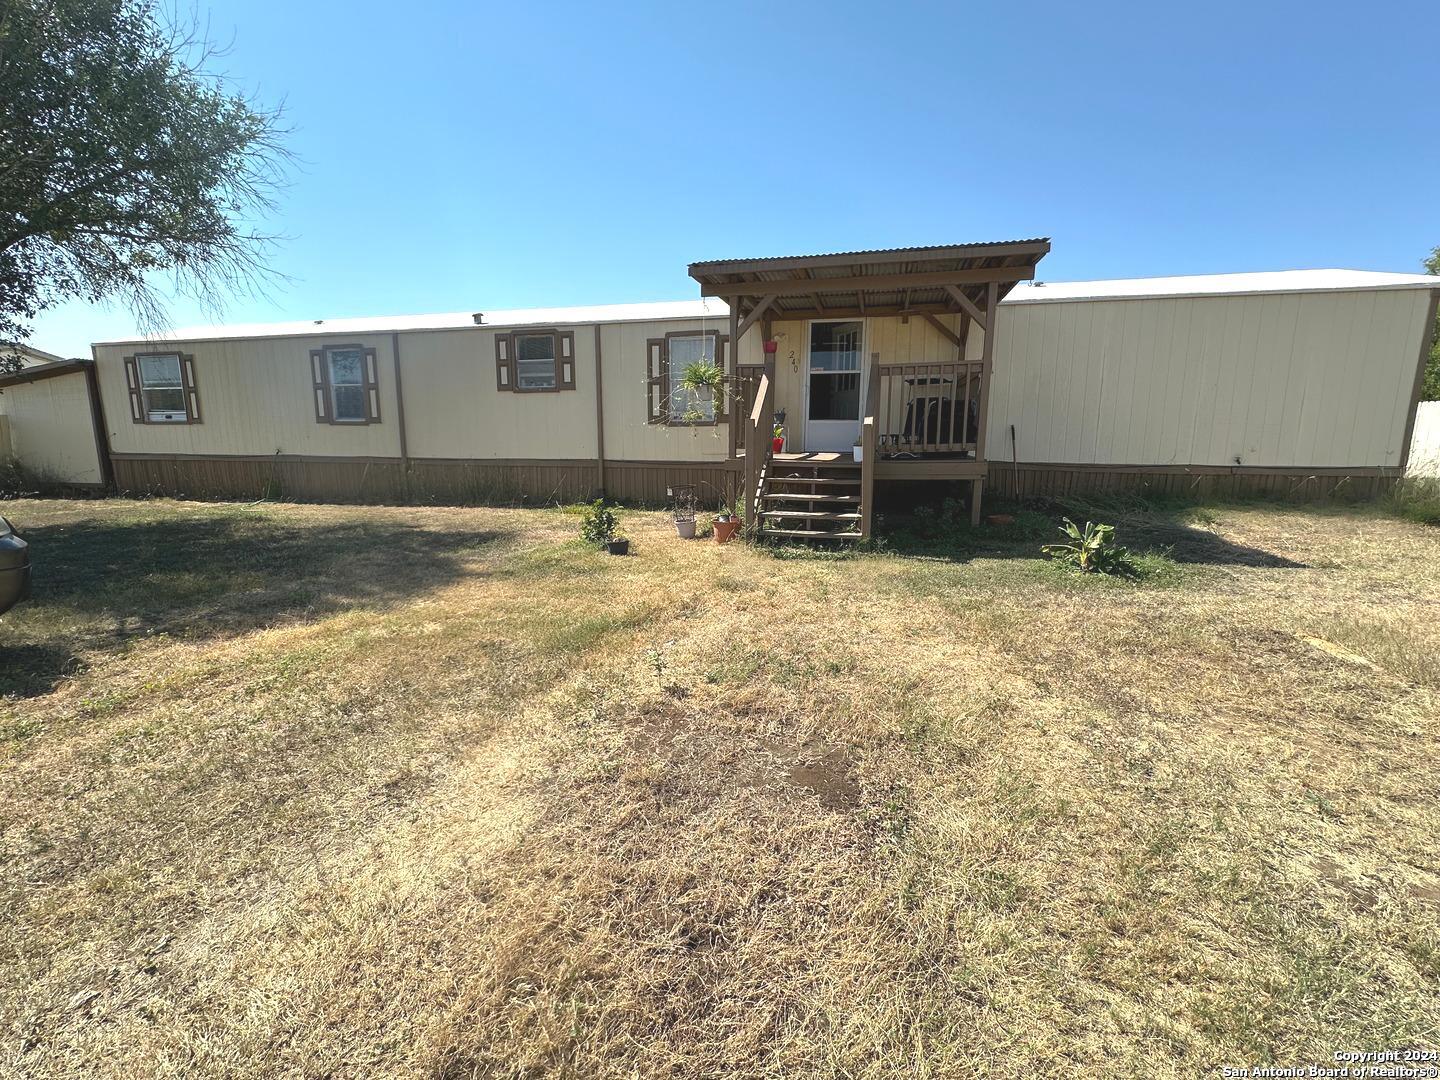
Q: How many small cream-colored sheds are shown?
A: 1